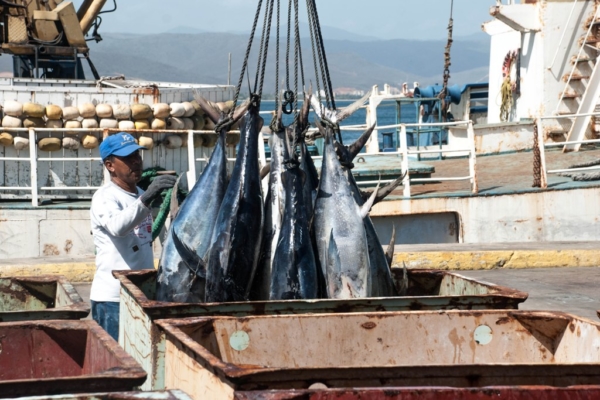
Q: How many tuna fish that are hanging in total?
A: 7